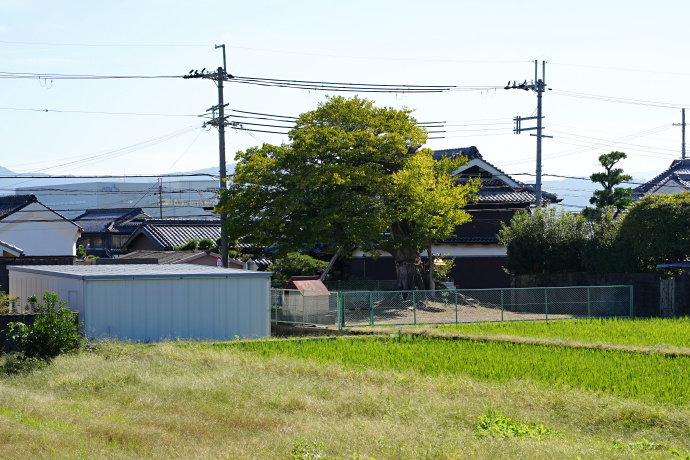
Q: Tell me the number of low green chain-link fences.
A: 1